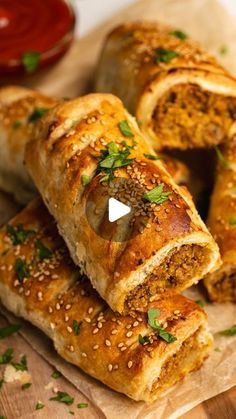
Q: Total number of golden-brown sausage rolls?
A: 5